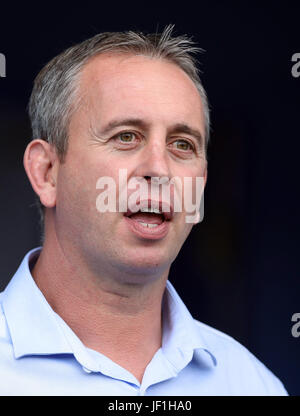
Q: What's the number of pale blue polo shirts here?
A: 1